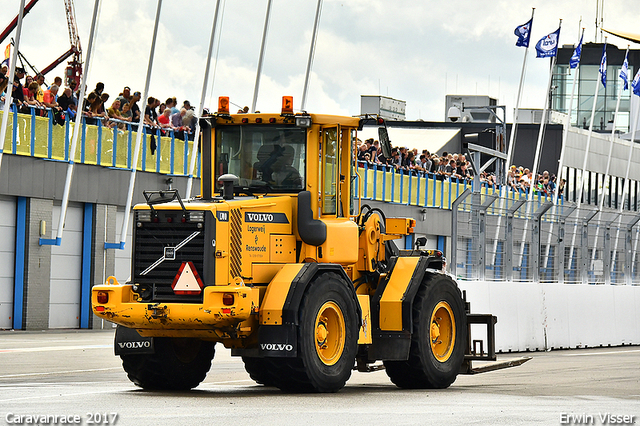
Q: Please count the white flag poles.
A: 12